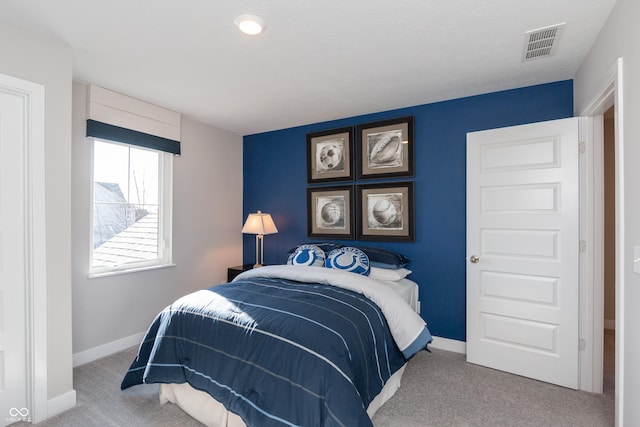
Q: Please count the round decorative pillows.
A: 2